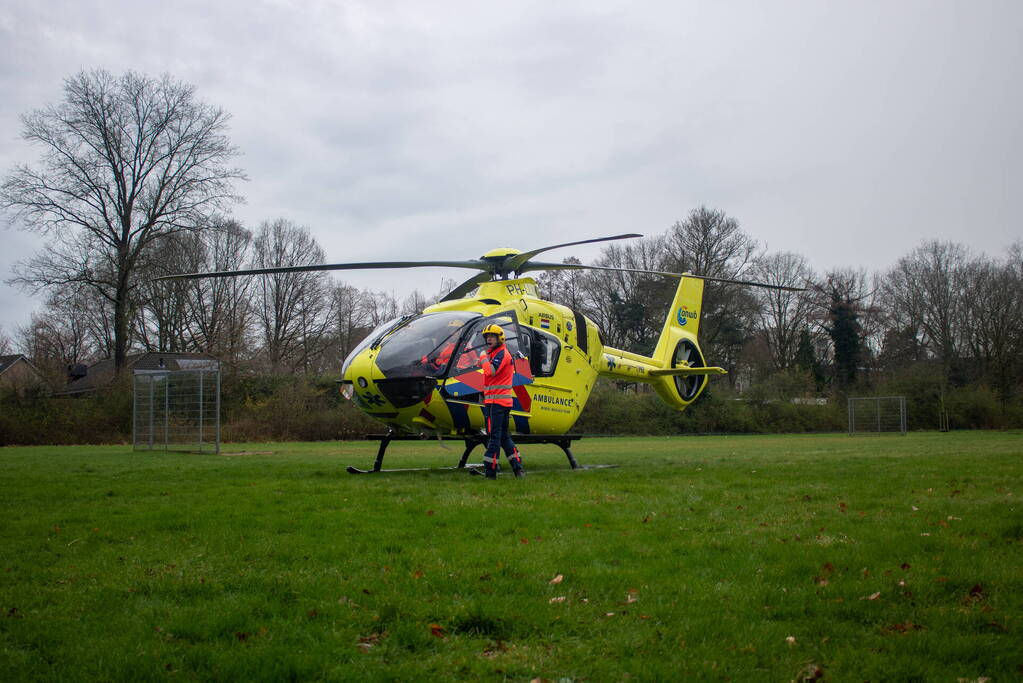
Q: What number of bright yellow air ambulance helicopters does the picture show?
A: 1